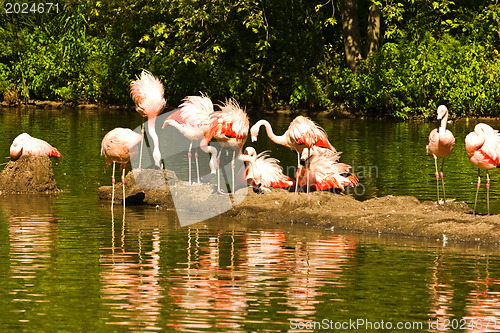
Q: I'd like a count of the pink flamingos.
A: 10